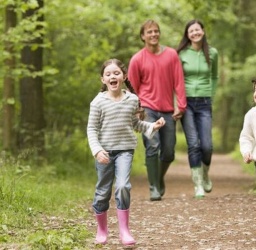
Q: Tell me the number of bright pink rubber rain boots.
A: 2